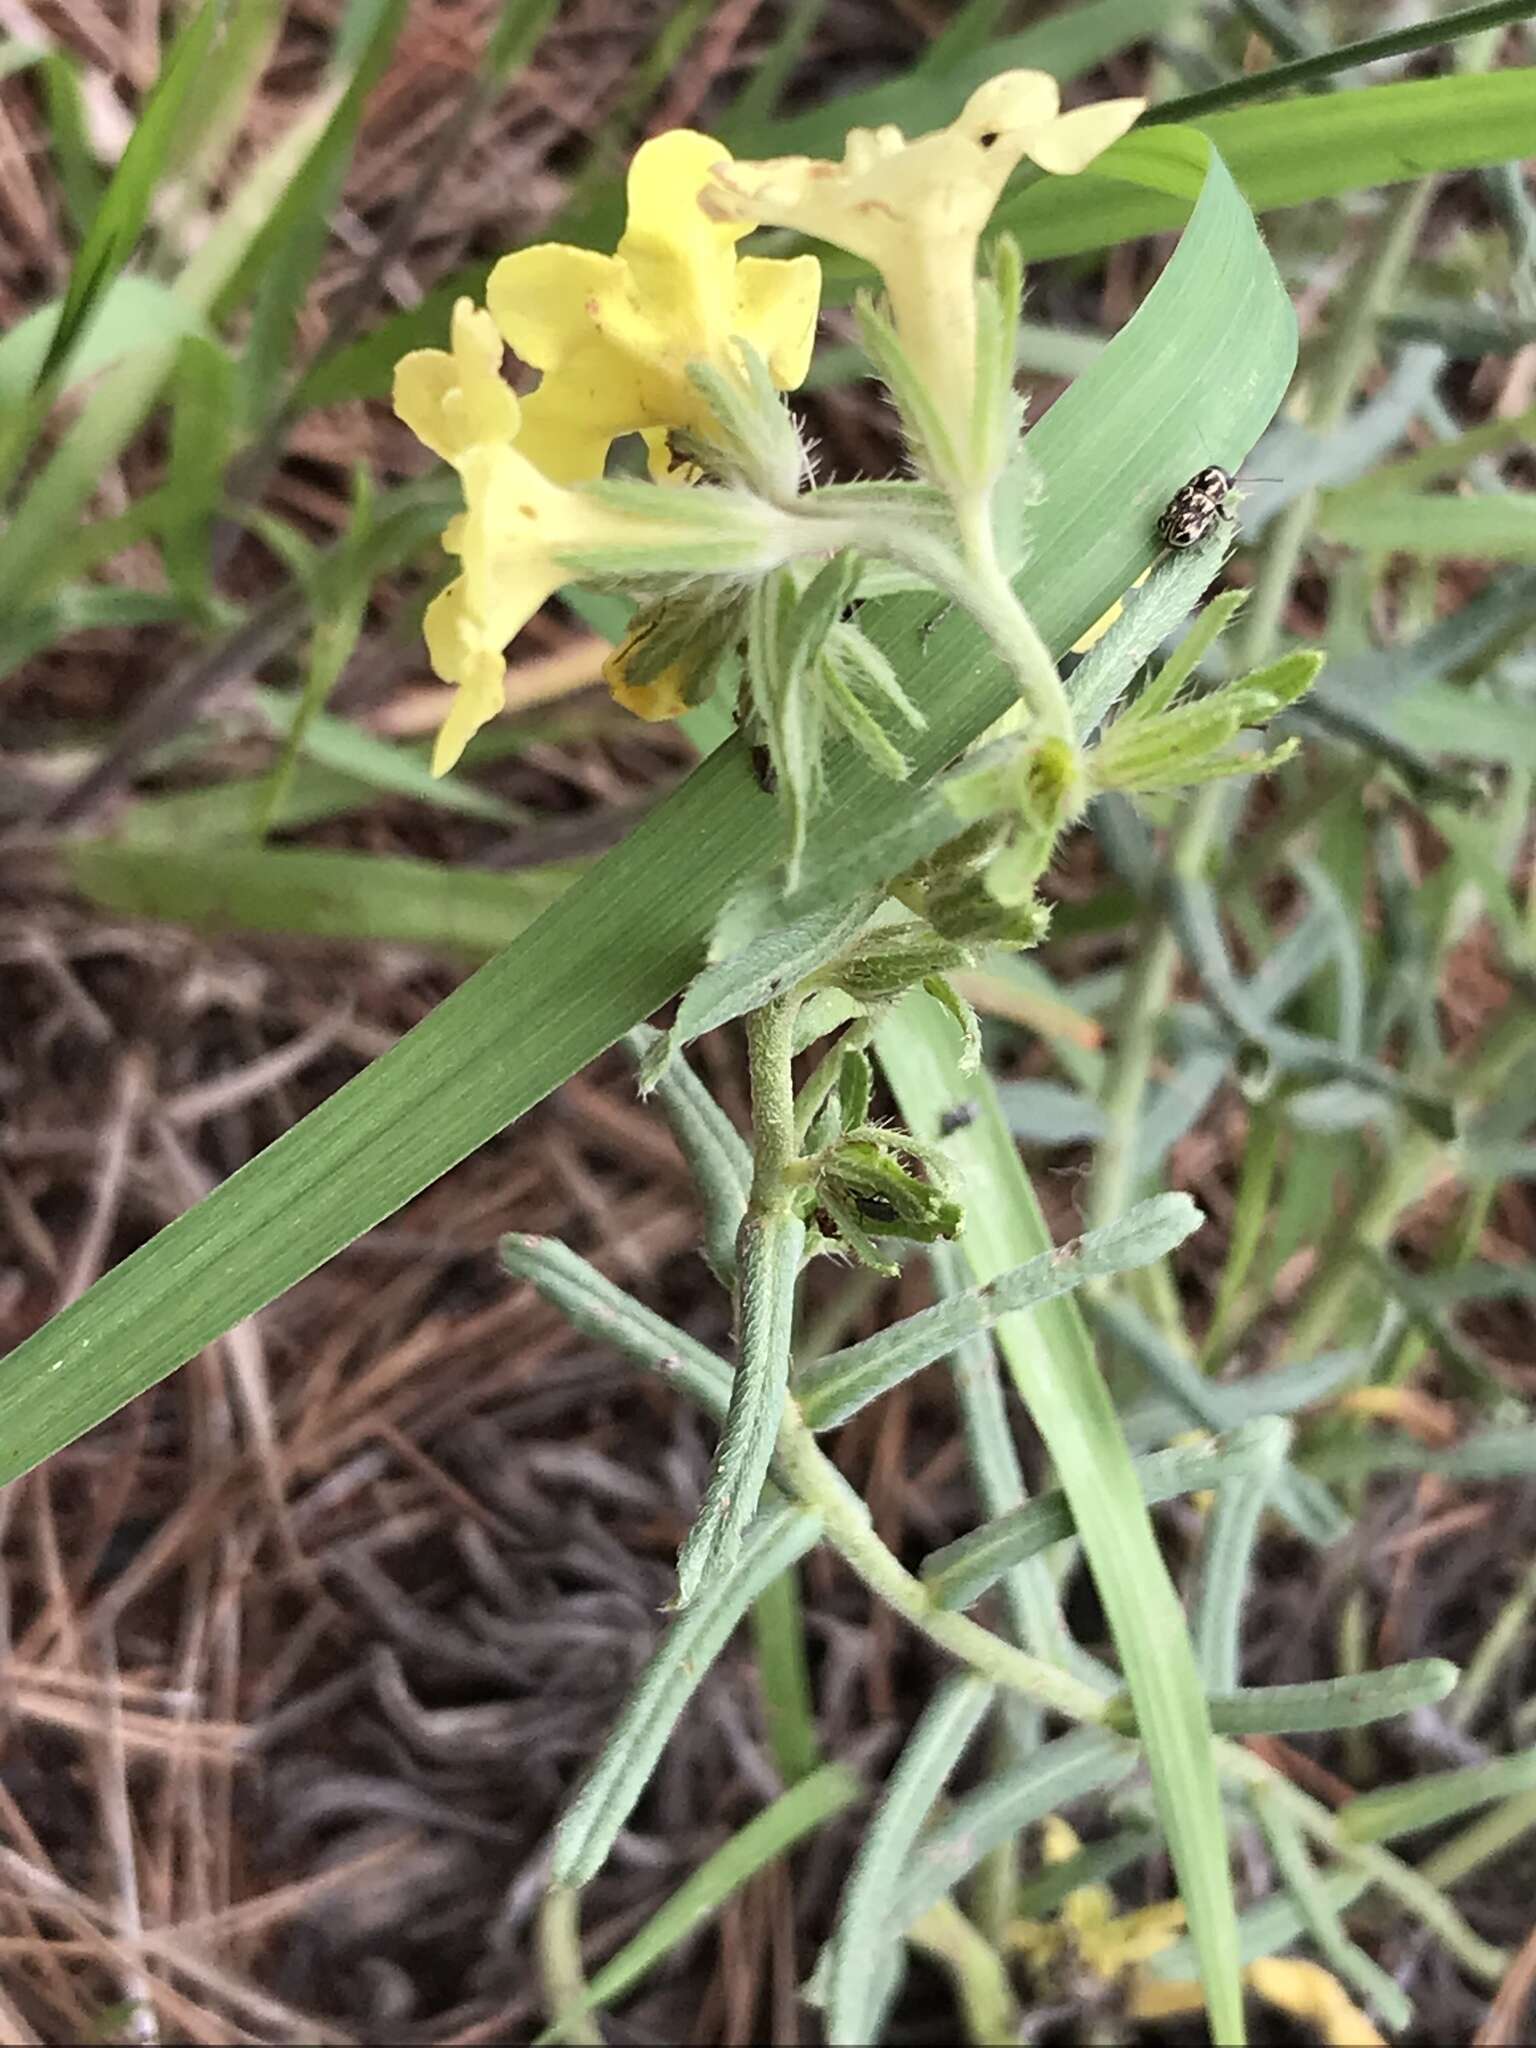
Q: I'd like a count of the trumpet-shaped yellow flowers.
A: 3